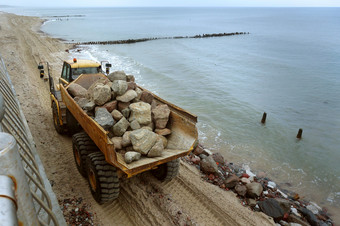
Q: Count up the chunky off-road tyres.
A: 4